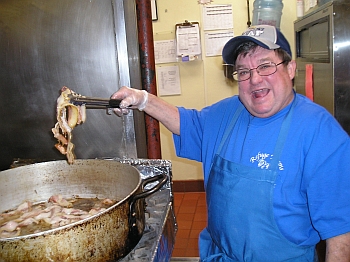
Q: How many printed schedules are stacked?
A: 2